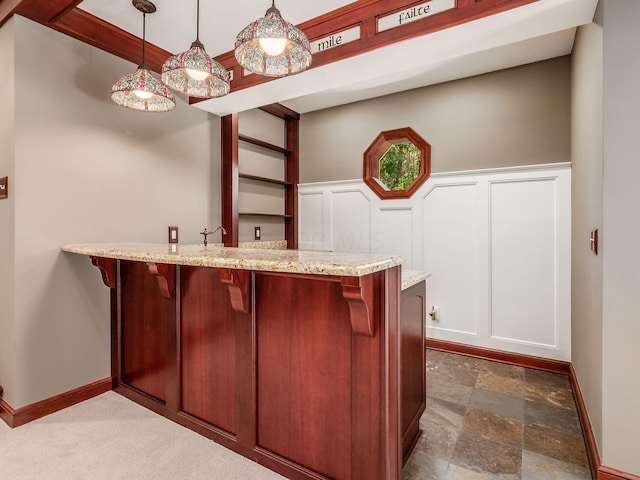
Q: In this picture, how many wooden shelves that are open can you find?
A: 3